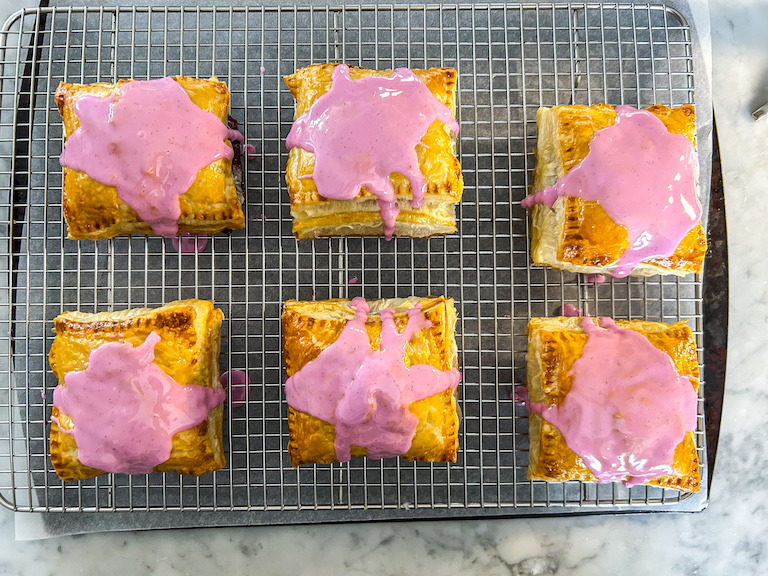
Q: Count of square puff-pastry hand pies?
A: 6